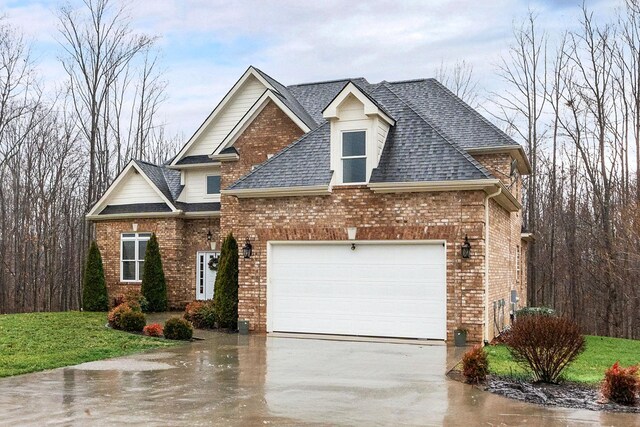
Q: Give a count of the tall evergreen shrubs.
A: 3